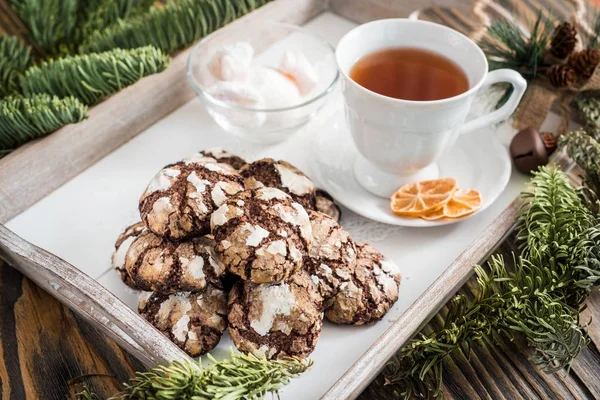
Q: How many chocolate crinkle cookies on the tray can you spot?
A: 11